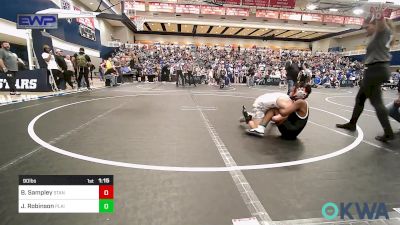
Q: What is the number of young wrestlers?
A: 2